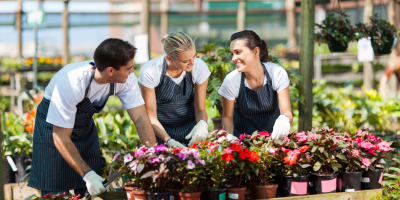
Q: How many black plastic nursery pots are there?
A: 6